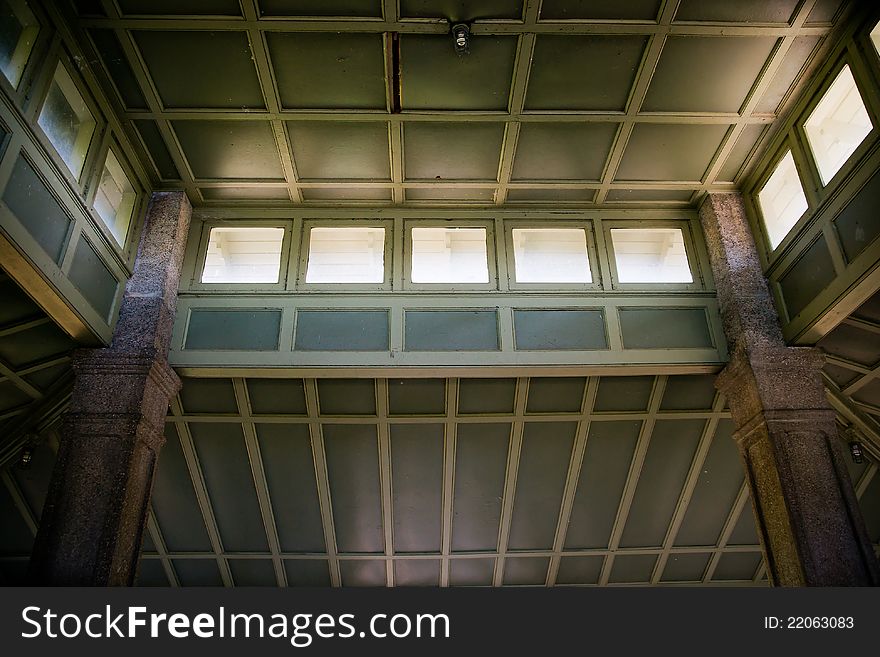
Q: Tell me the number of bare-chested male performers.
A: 0